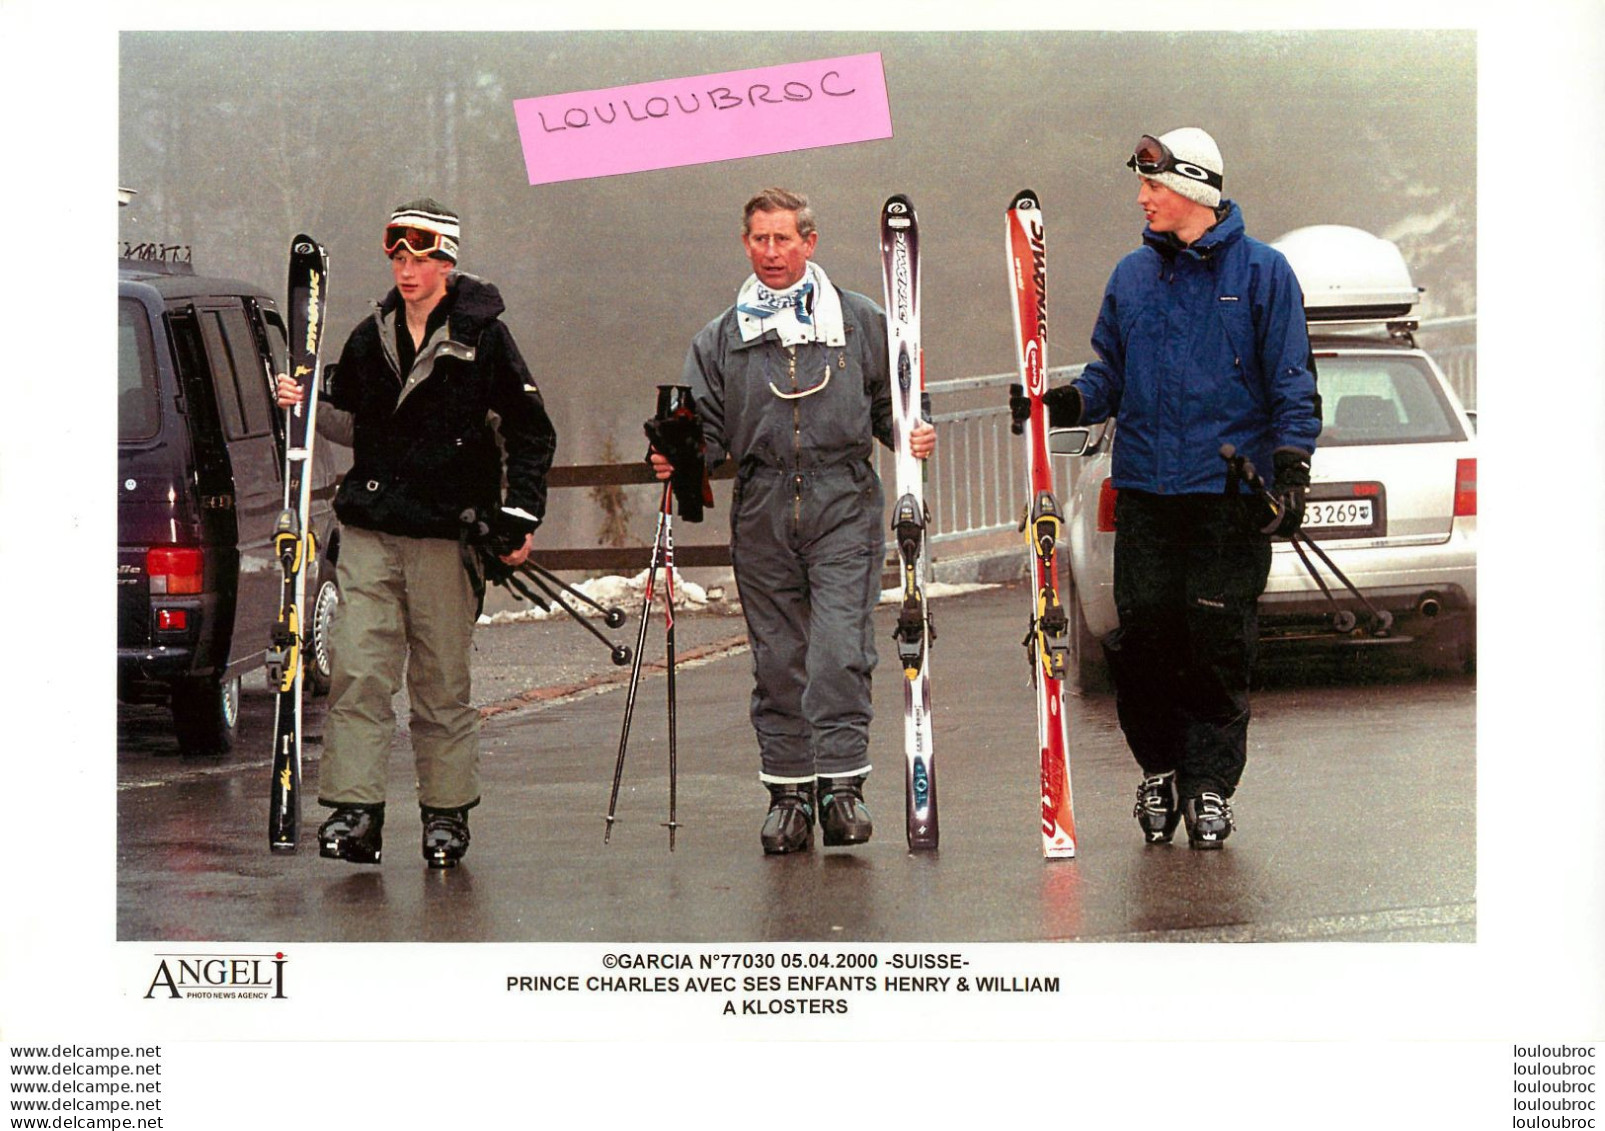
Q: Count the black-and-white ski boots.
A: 2